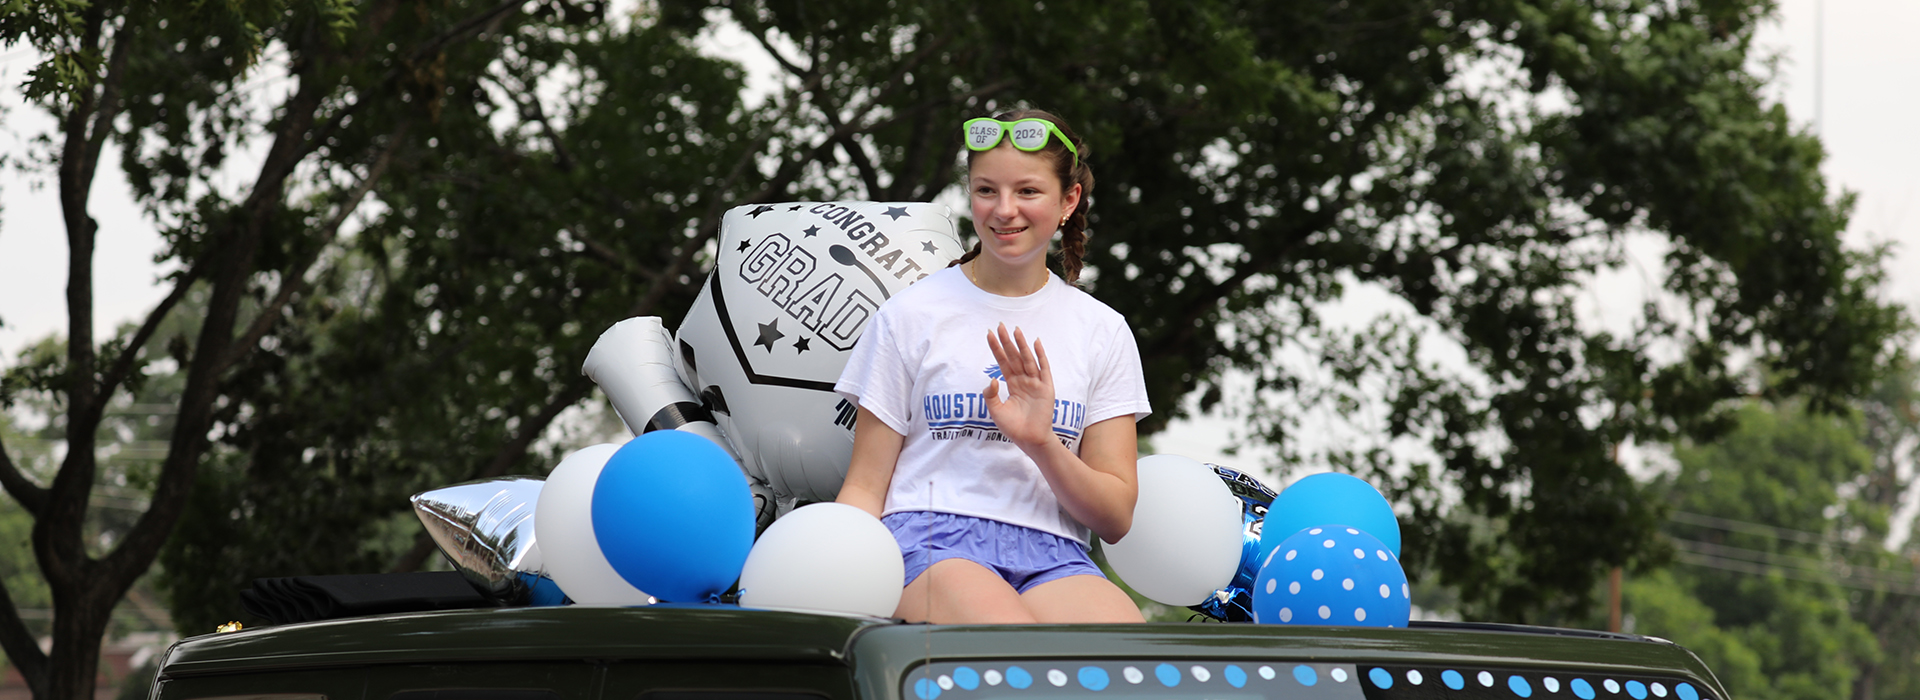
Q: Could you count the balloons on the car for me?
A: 9